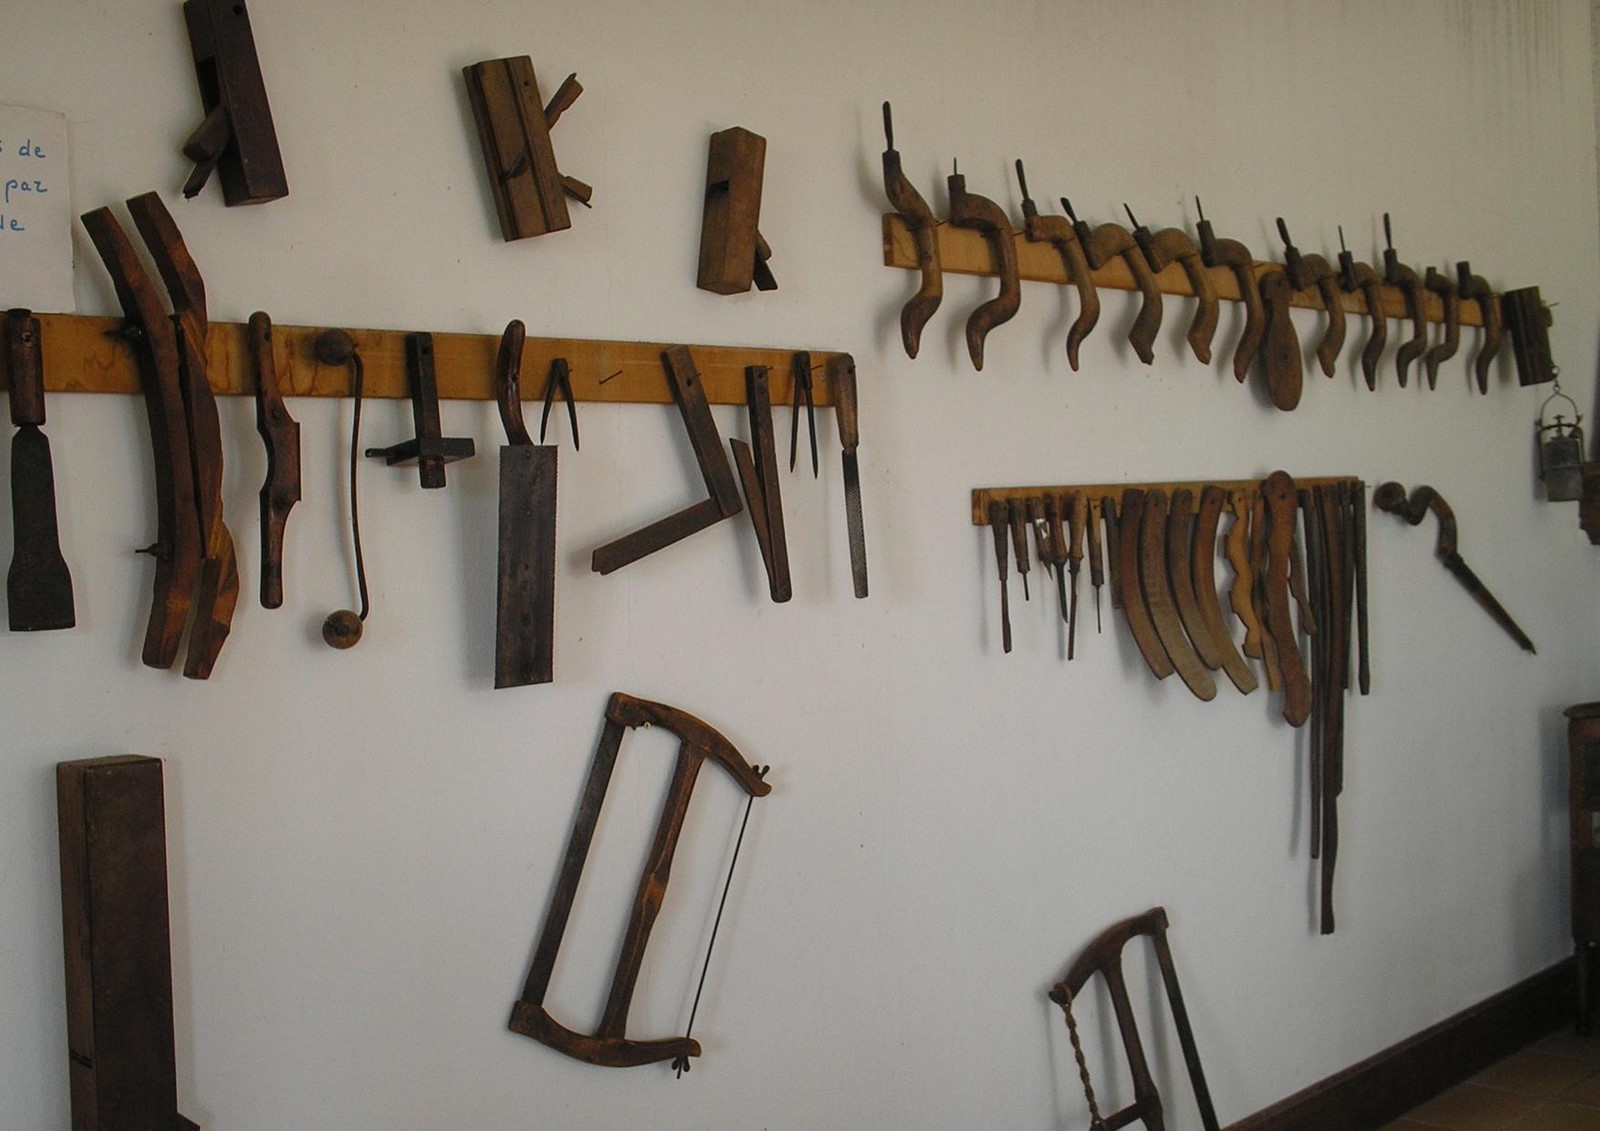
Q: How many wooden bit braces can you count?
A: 12